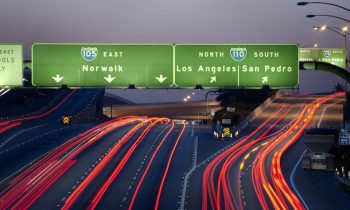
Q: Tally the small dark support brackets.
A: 4